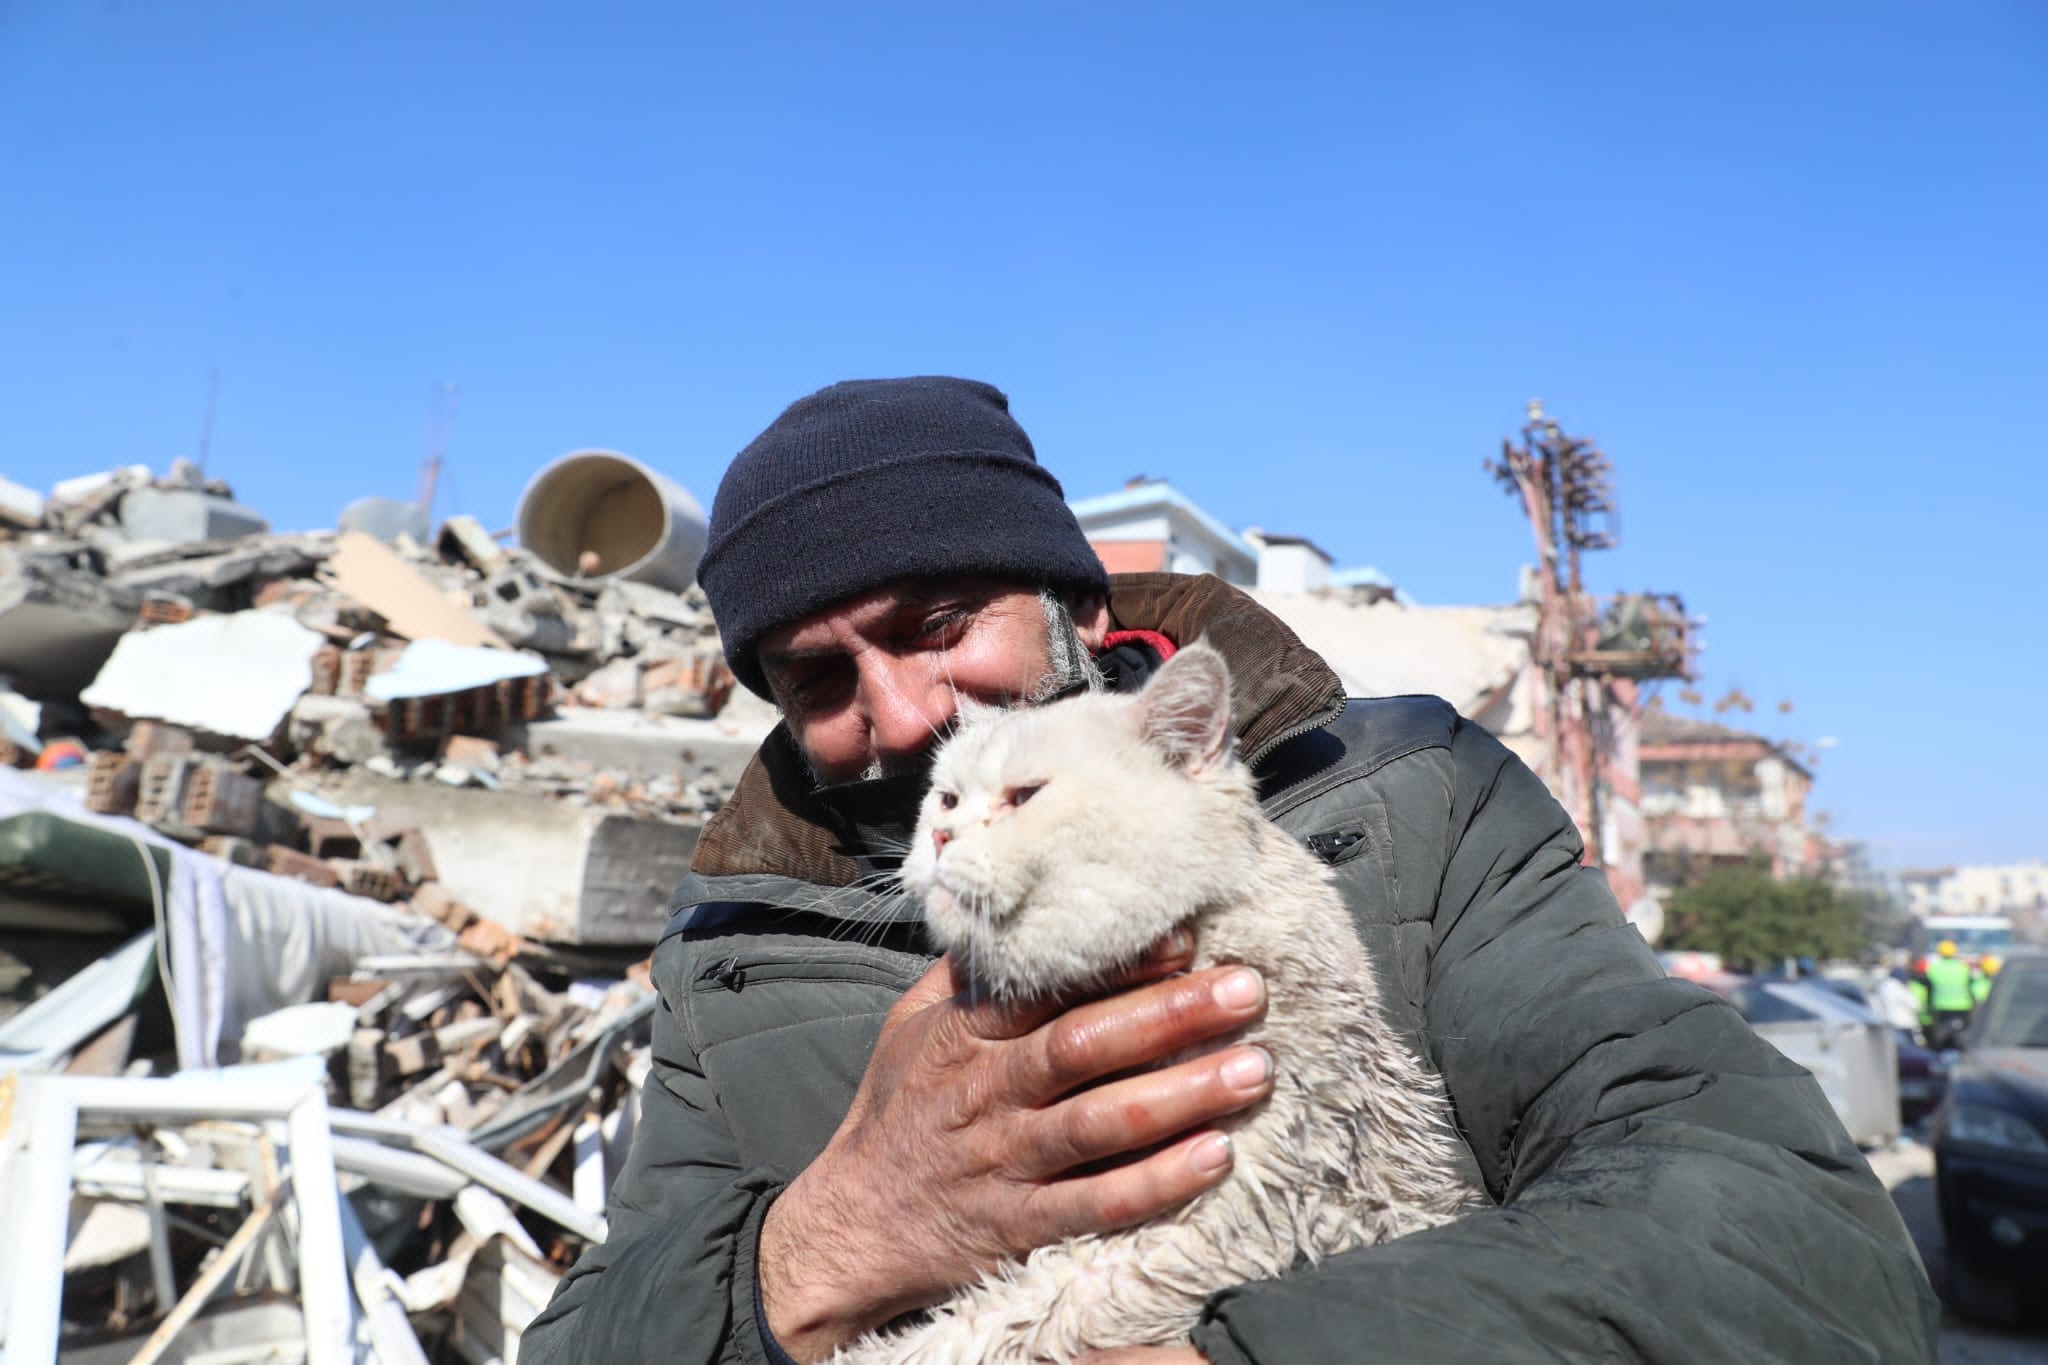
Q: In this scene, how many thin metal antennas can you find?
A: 2